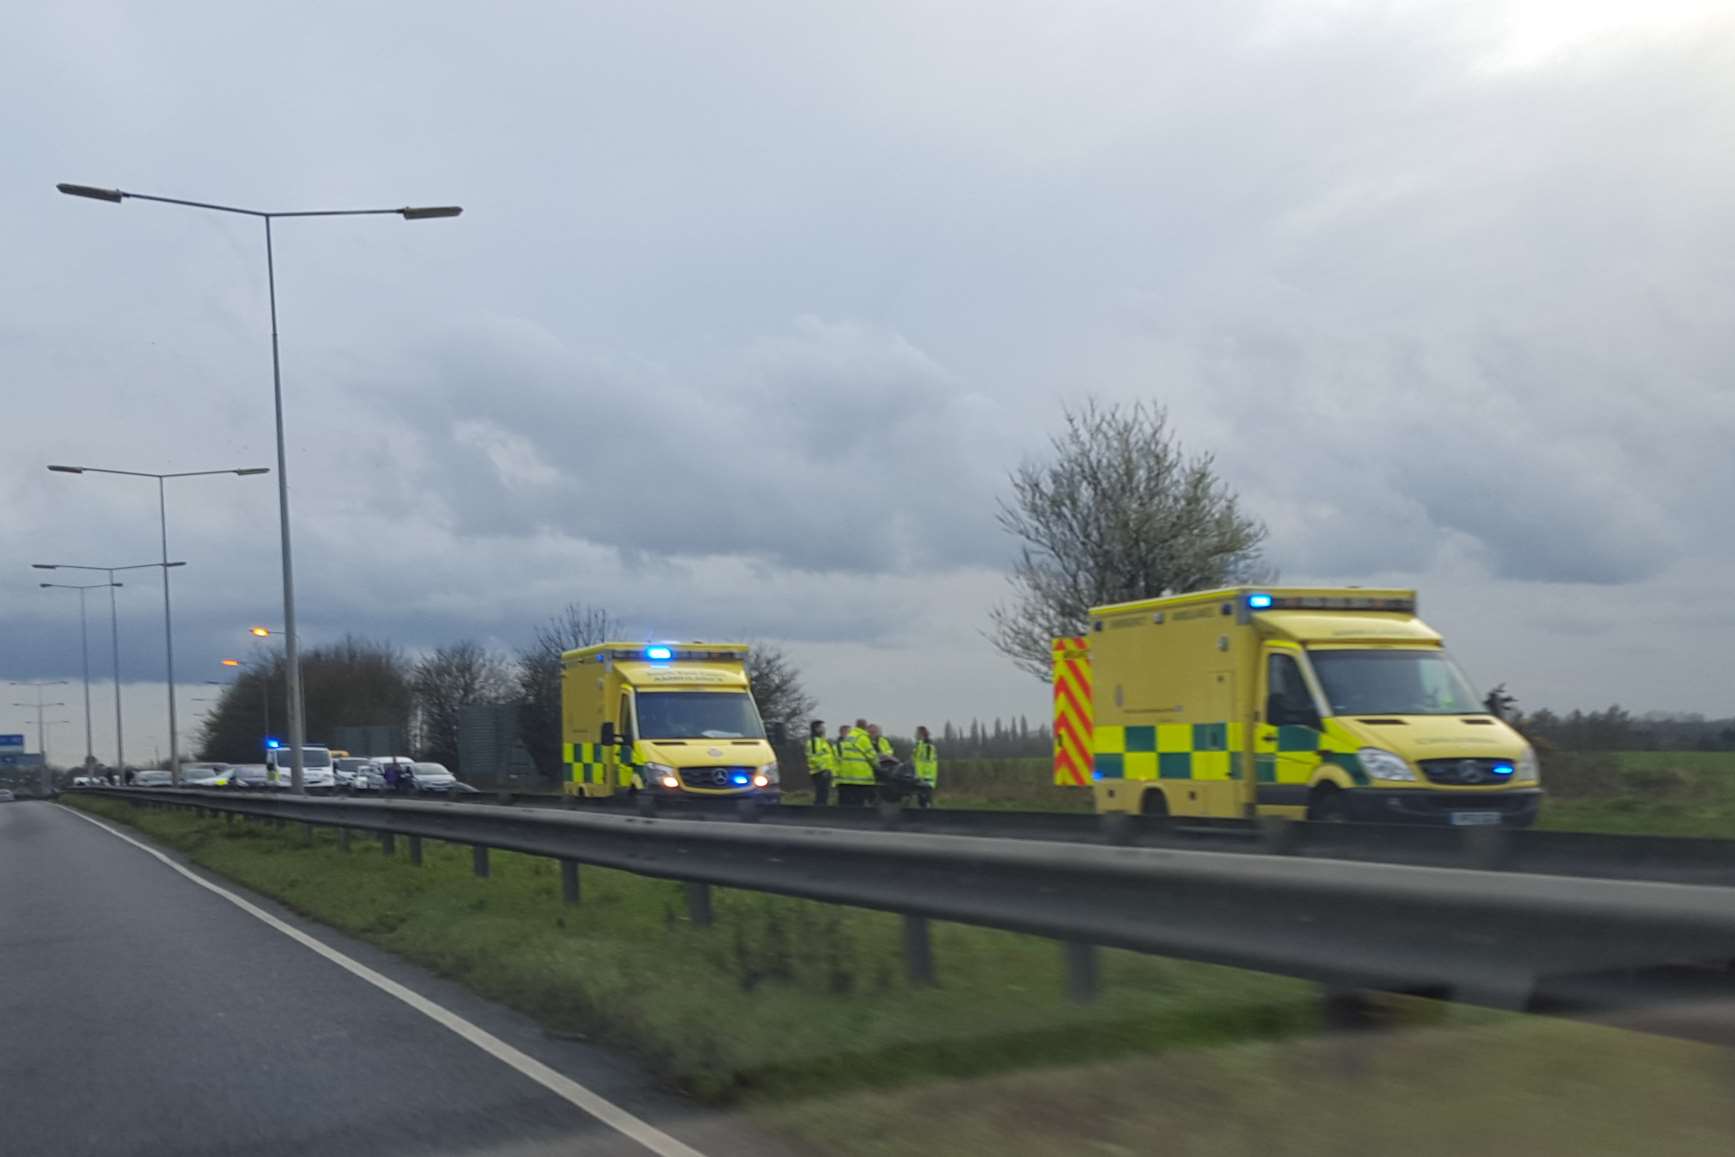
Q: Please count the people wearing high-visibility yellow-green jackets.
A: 5